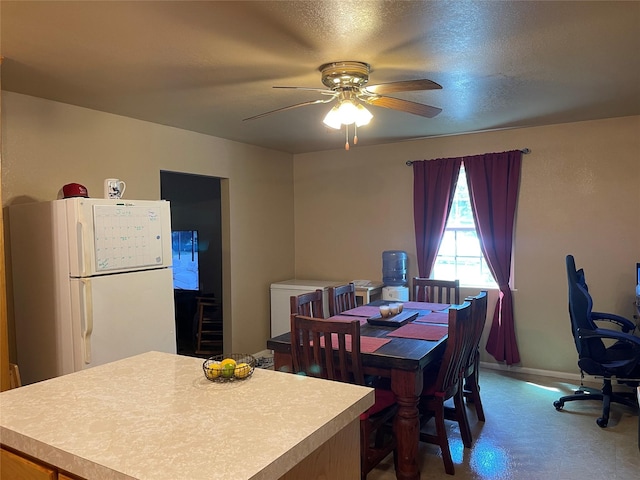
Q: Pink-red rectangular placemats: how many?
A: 6